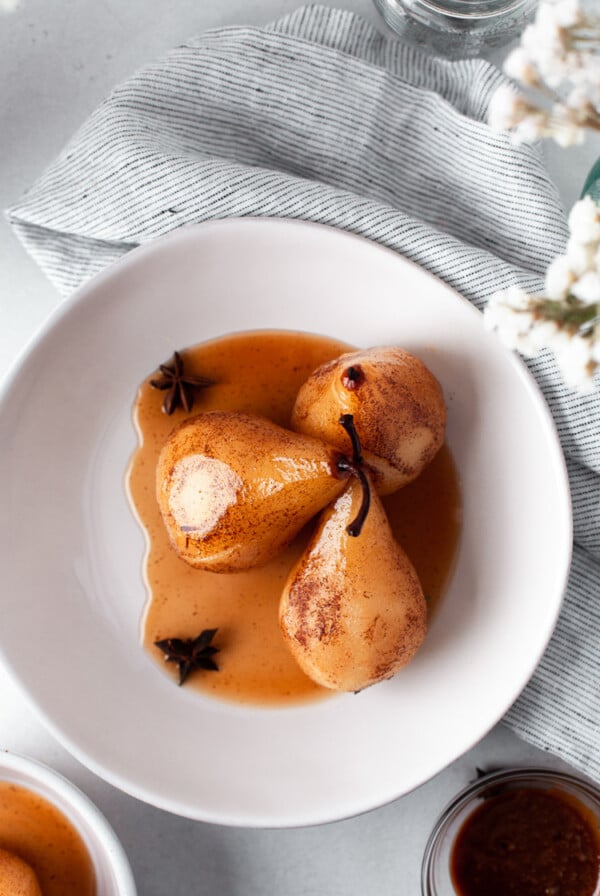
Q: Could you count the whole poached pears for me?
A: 3